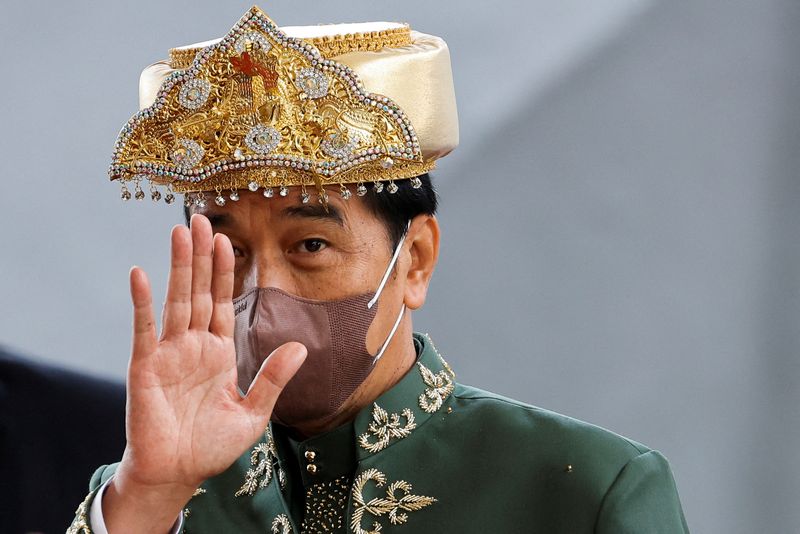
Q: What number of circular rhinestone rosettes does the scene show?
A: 6